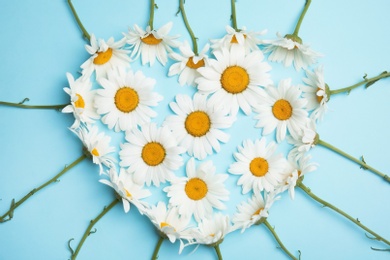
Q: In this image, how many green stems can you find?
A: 14